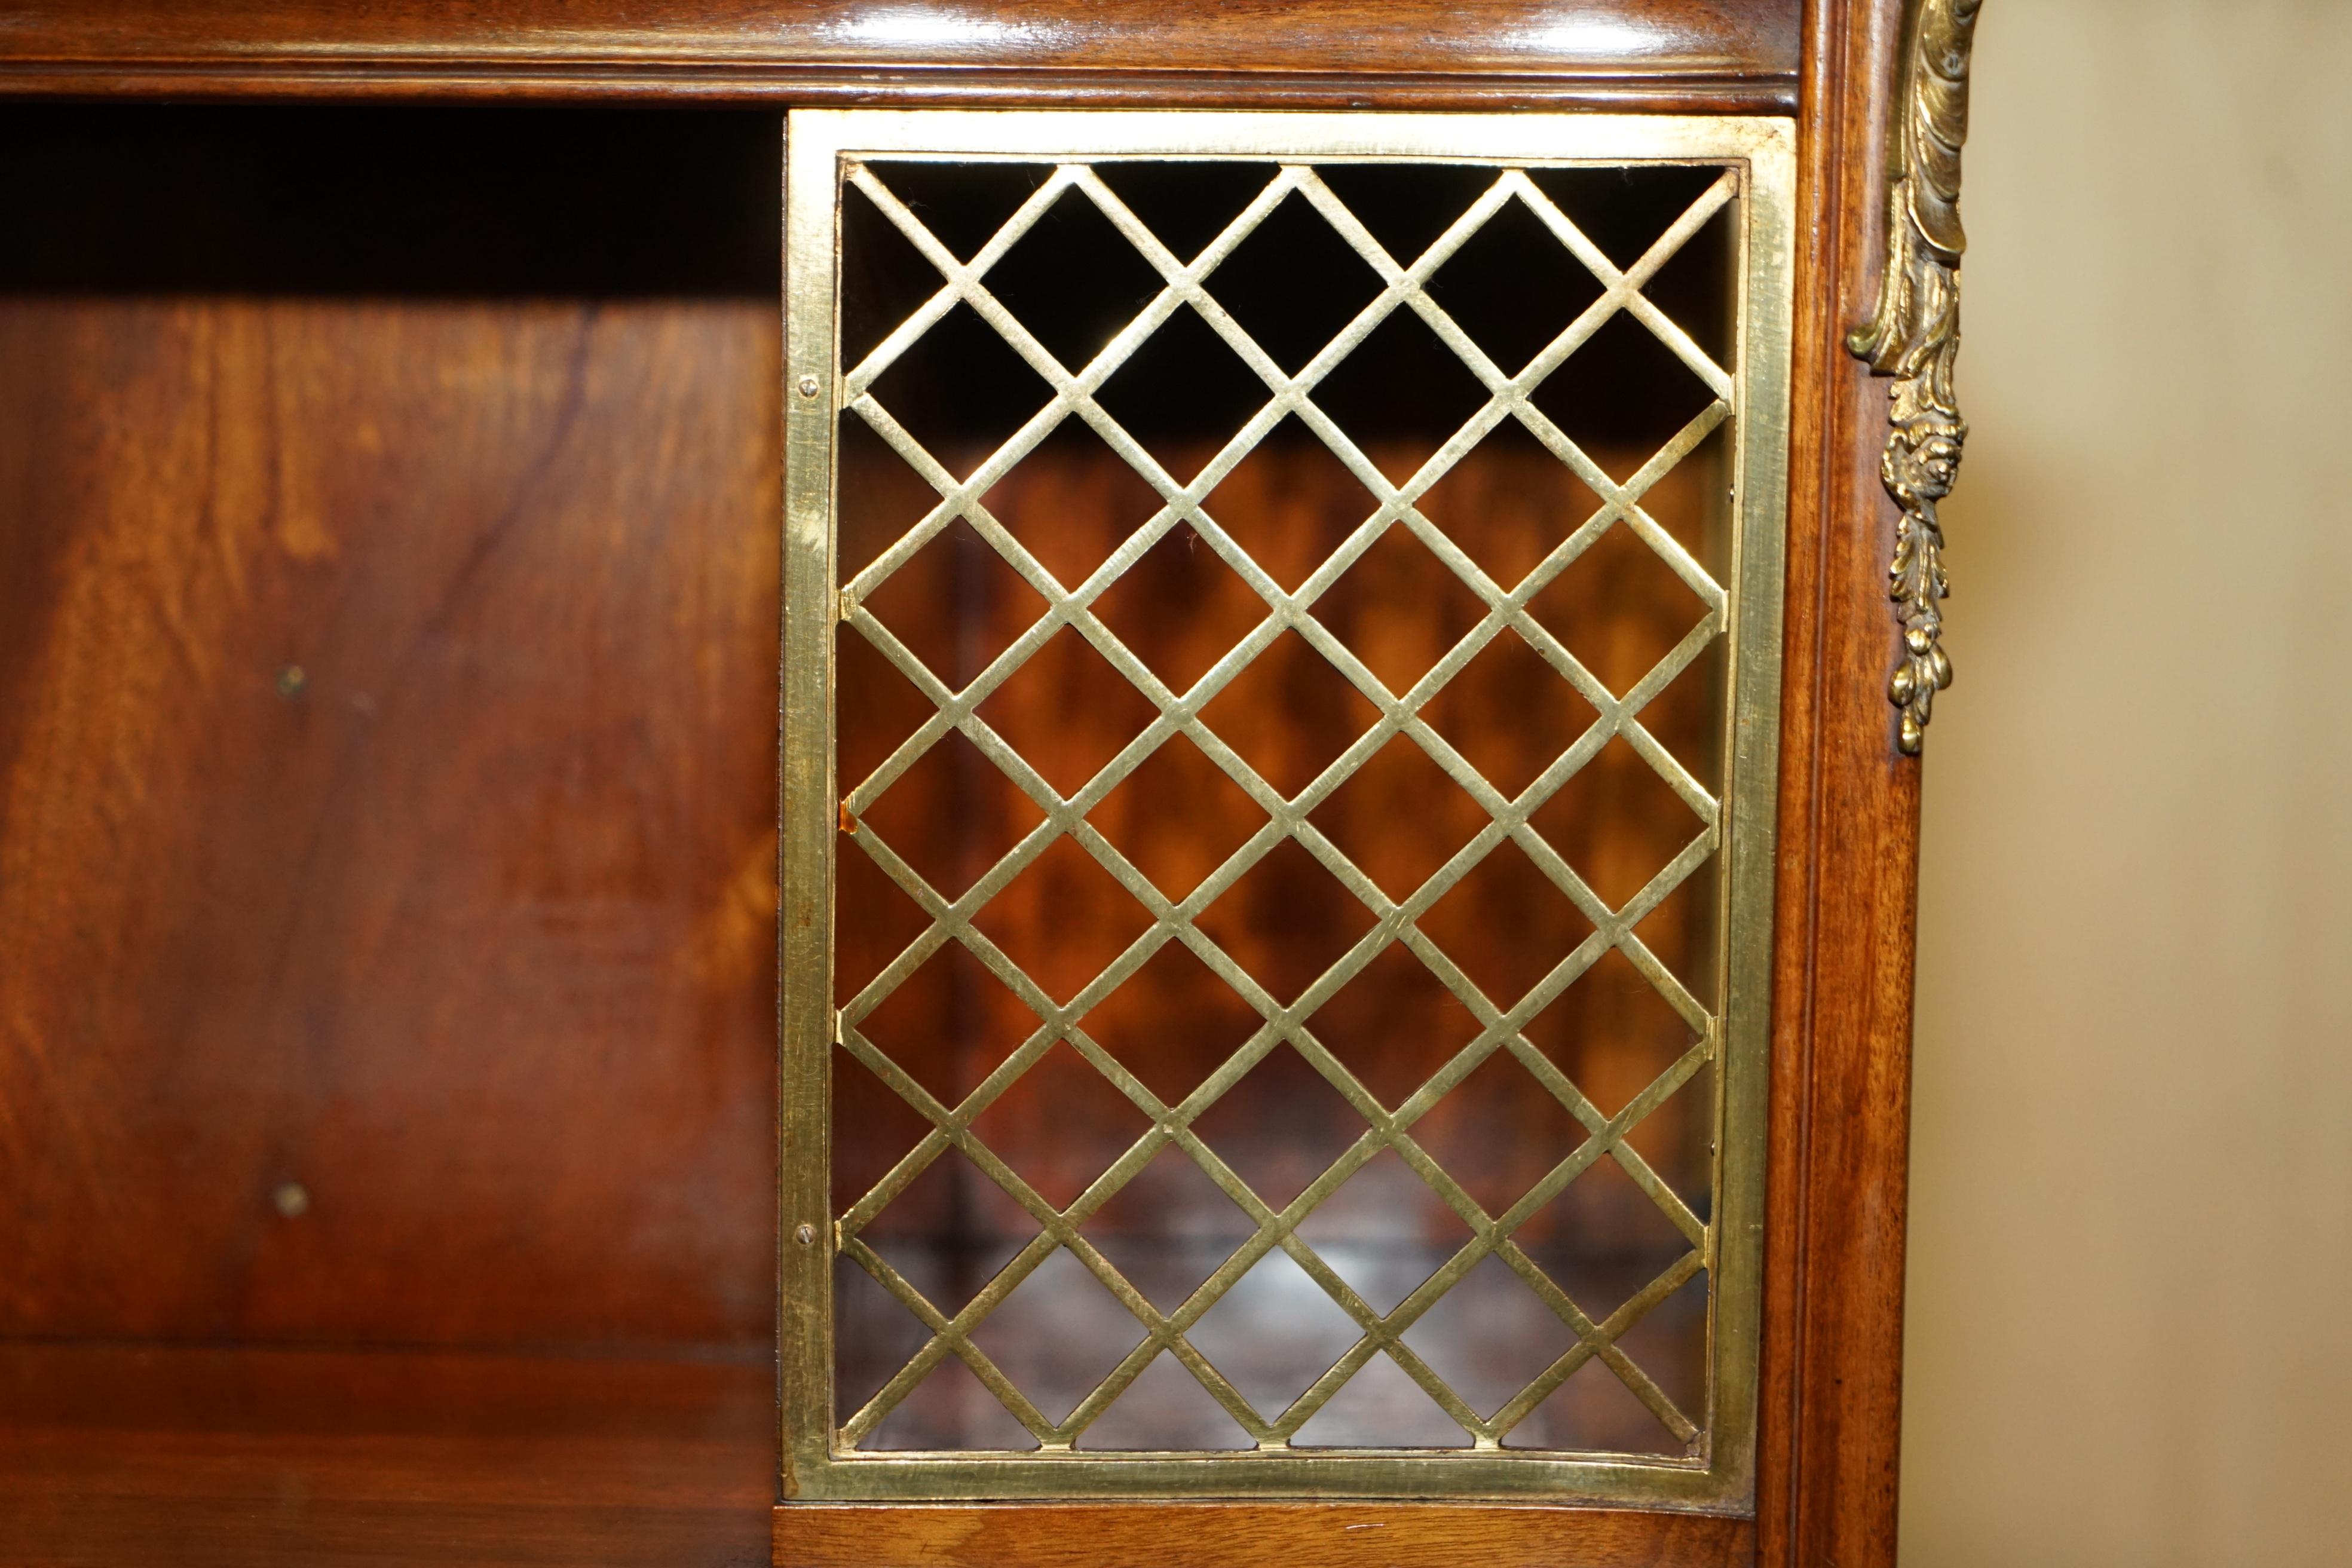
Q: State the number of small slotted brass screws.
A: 2